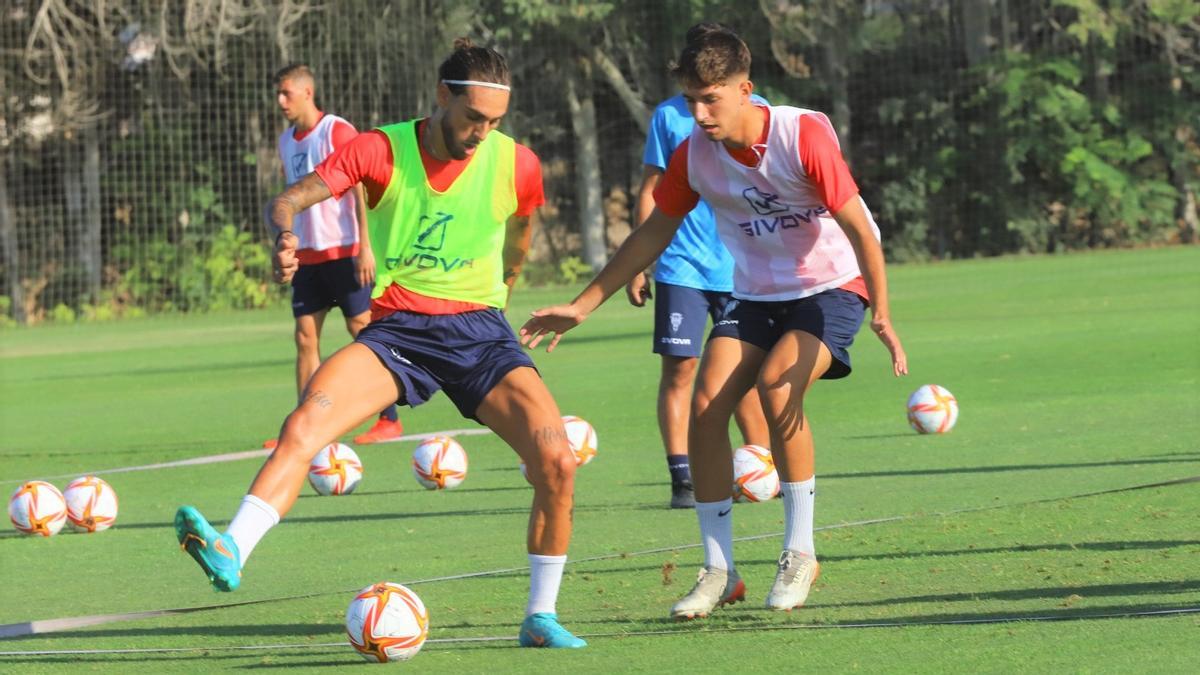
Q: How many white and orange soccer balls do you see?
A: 8